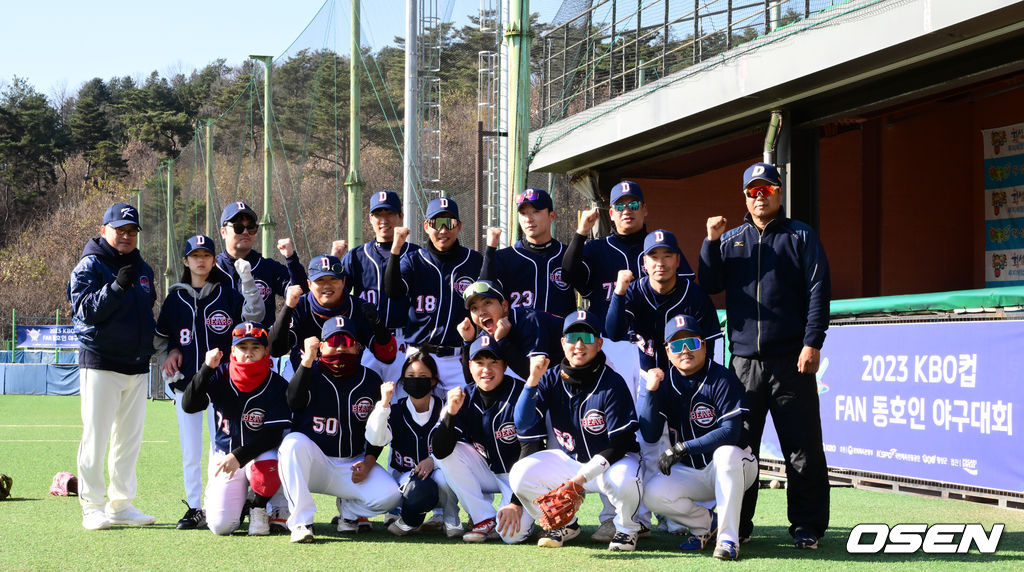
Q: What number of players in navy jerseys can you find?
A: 15